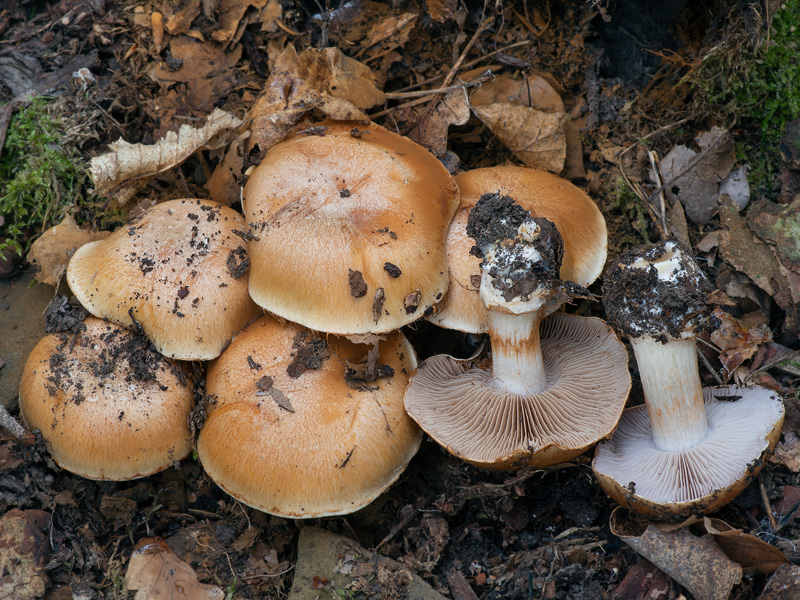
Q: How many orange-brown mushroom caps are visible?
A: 5